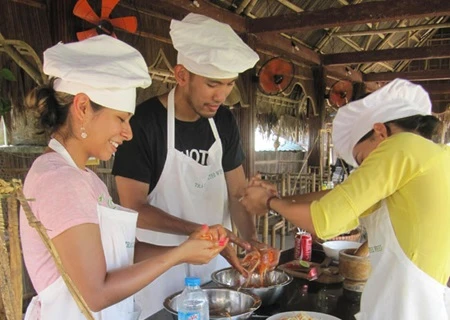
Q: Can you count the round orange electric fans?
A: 3